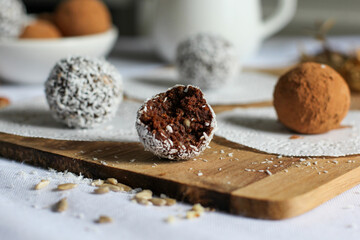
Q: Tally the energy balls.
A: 7